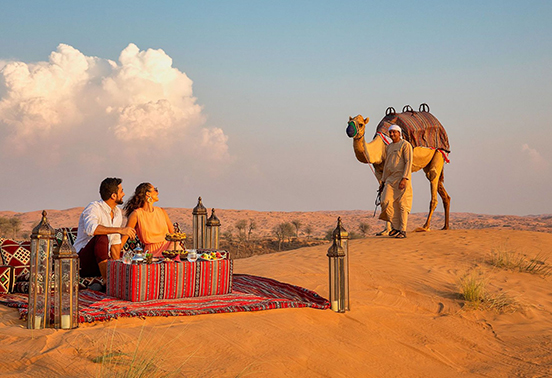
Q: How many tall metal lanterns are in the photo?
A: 6